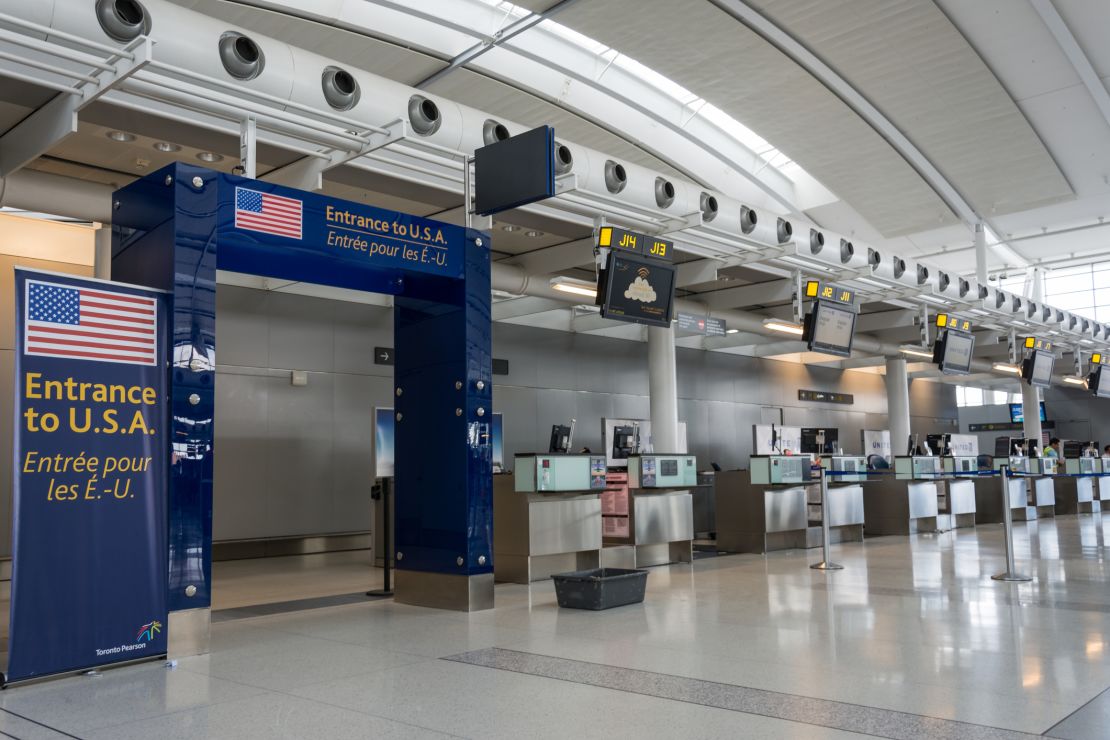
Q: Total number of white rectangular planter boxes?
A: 0